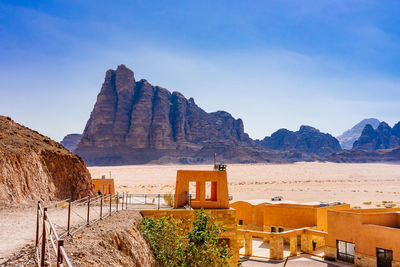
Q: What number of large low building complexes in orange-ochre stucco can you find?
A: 1